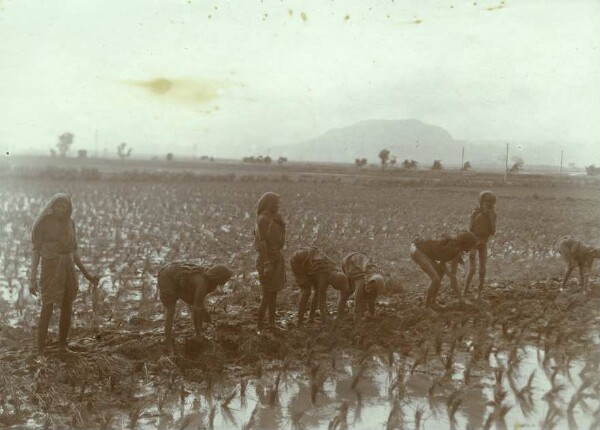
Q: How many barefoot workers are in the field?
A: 8